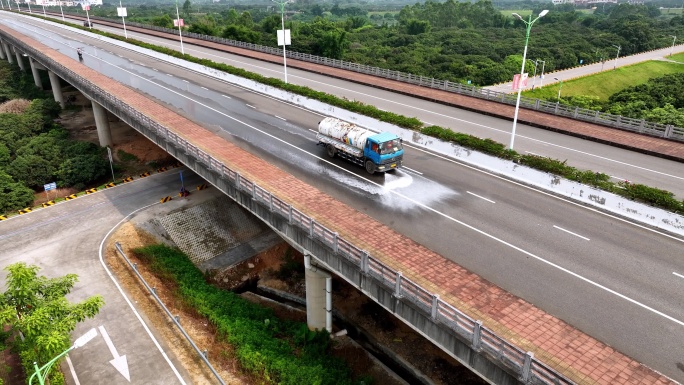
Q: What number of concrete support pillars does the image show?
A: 7